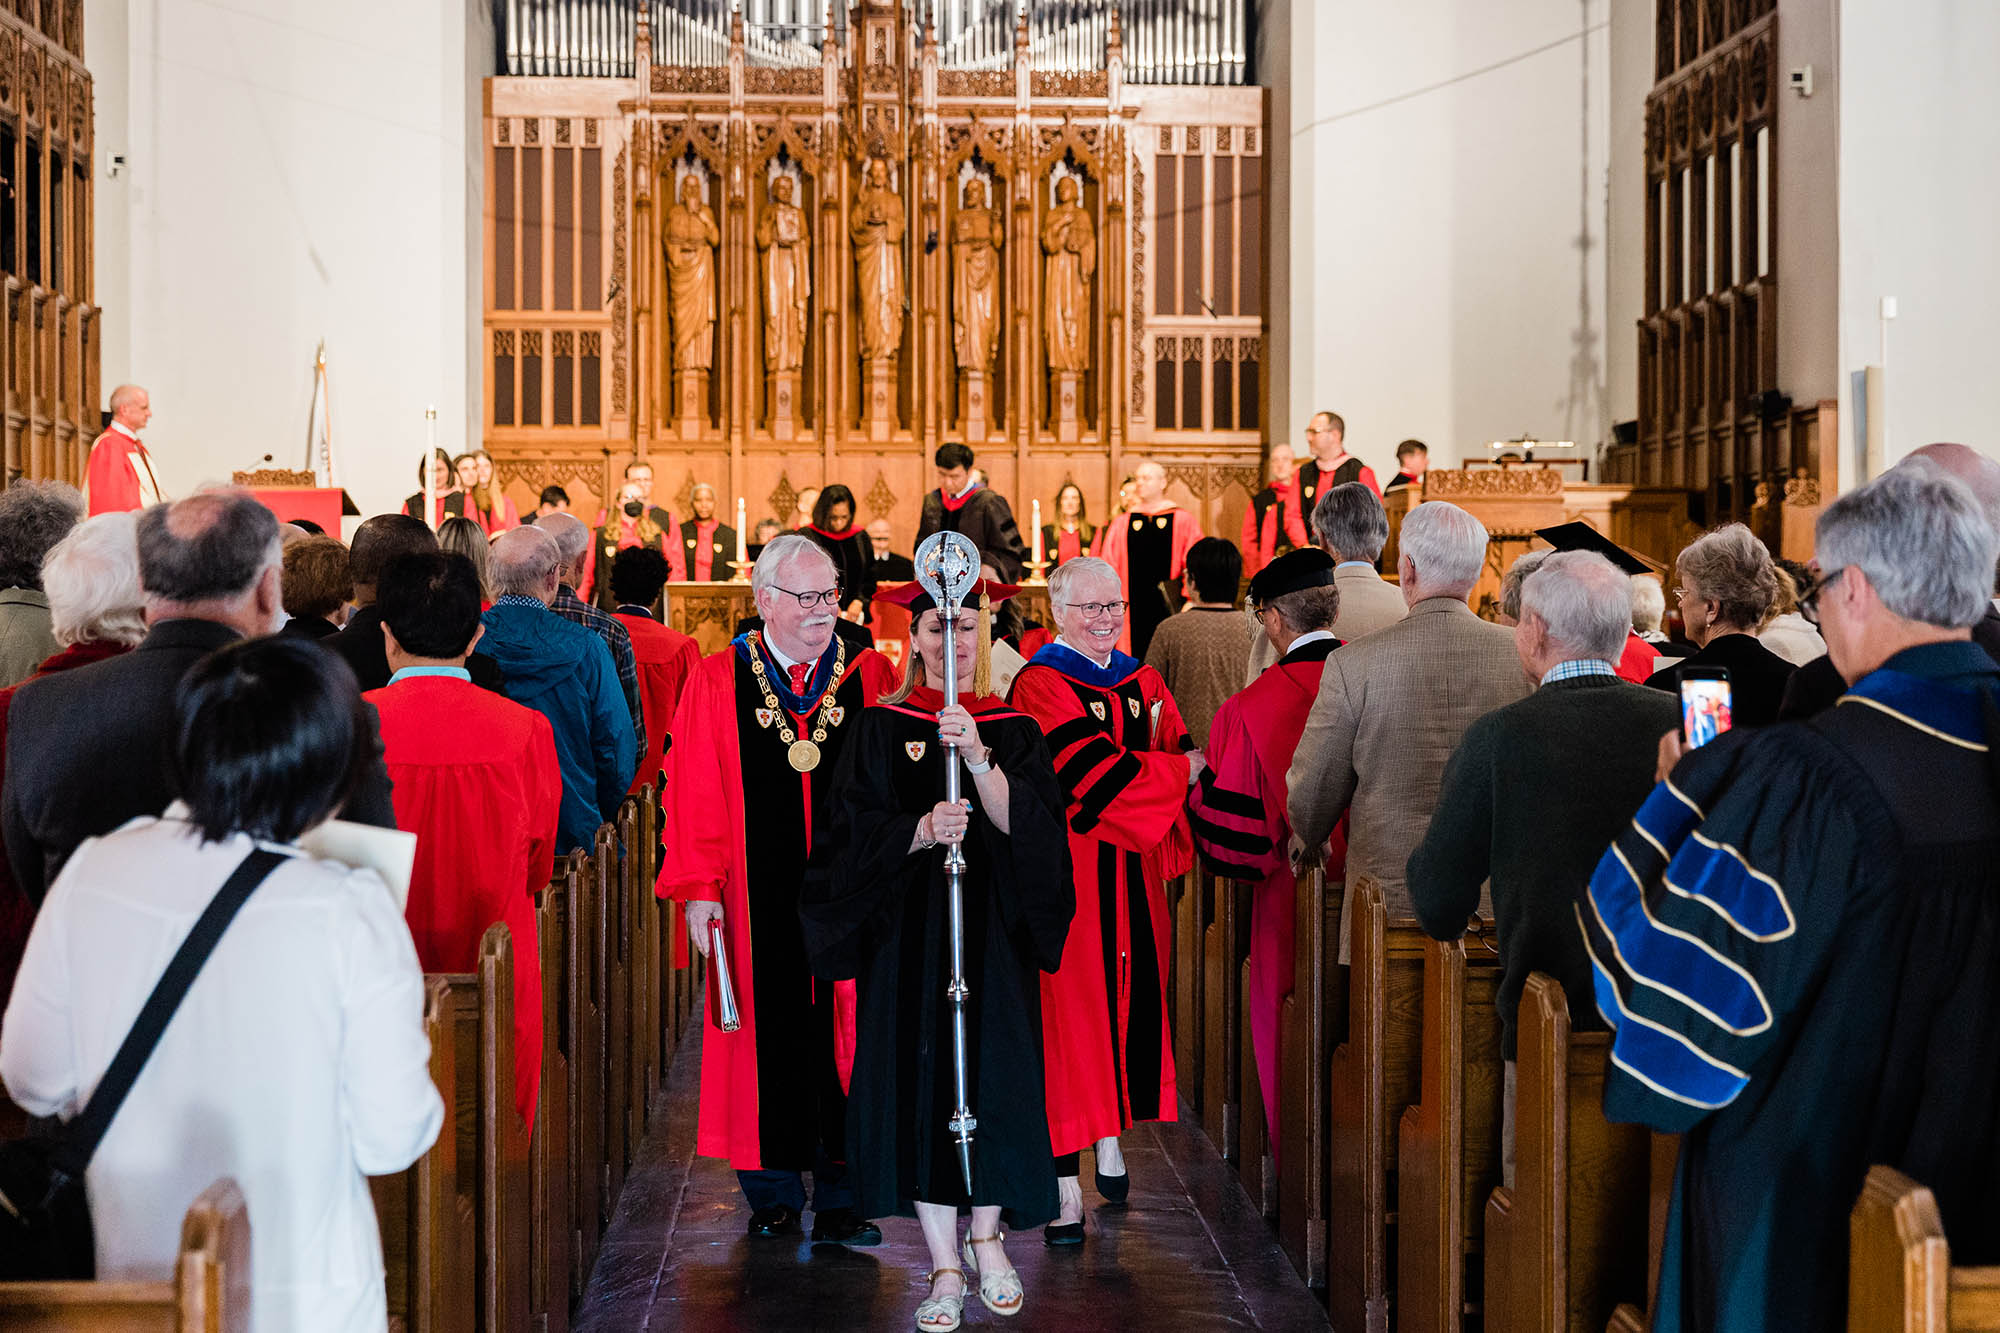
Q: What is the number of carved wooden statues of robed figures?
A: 5